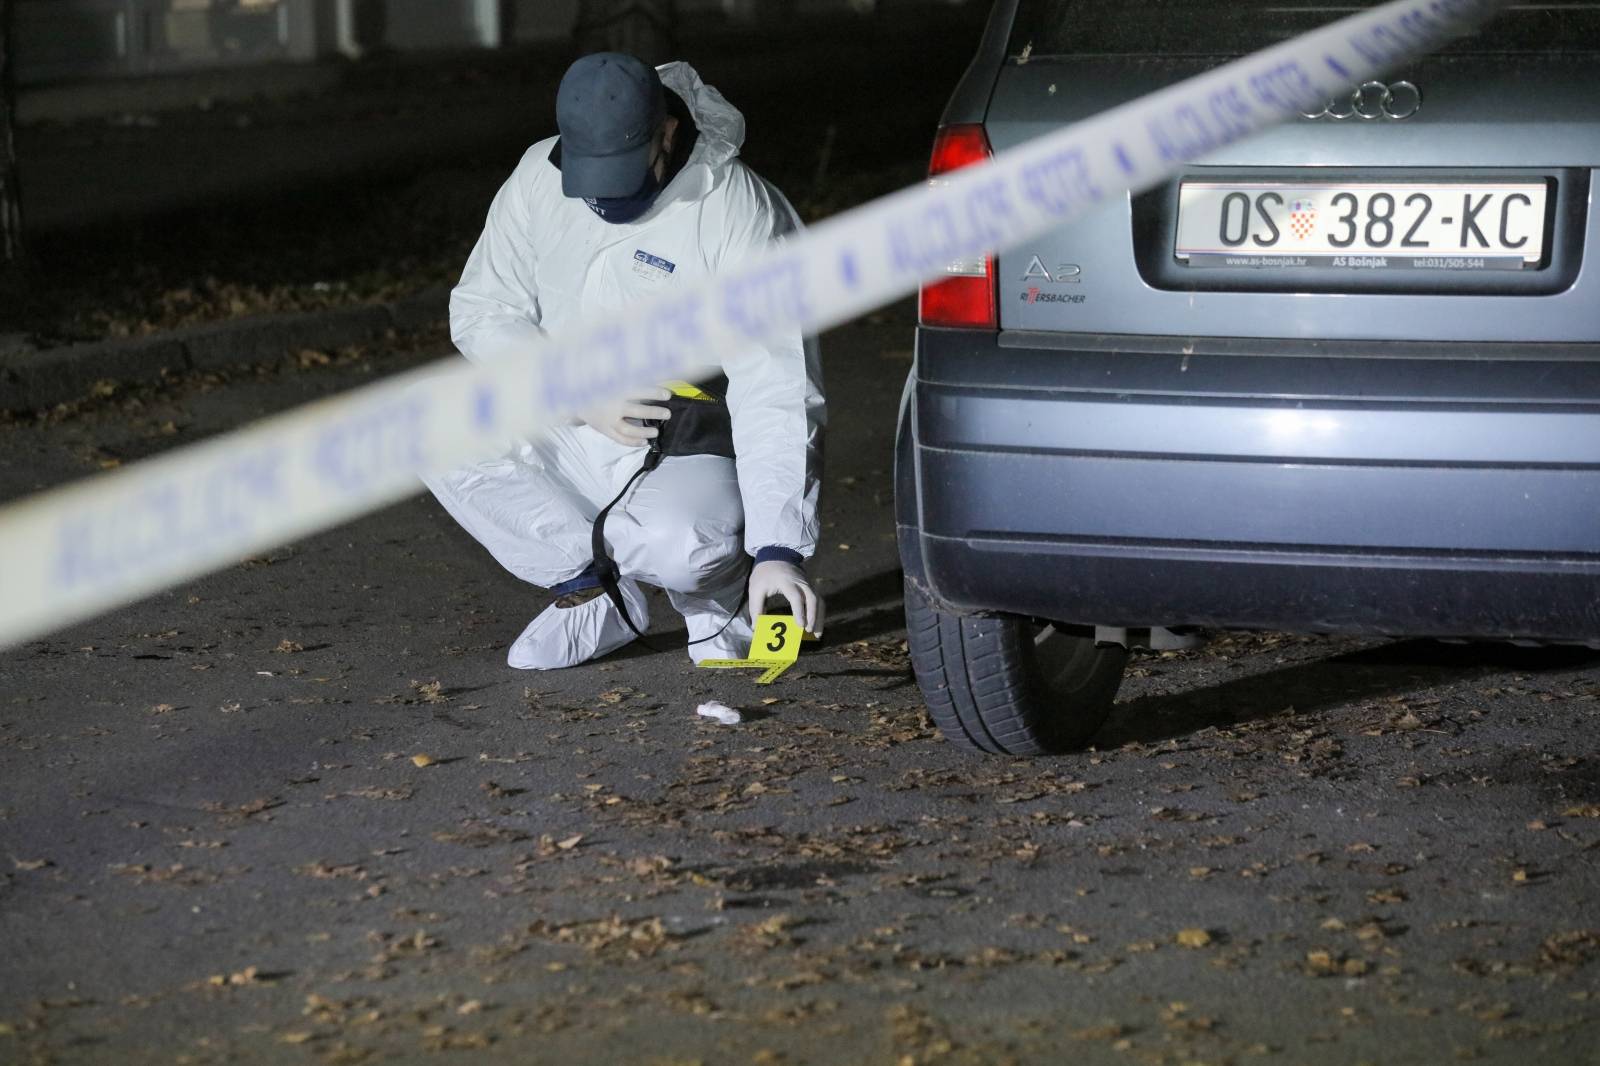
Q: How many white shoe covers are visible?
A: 2